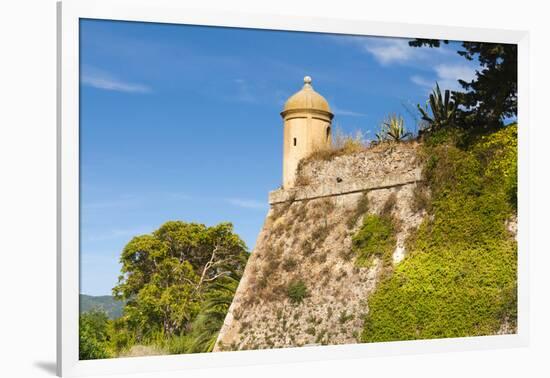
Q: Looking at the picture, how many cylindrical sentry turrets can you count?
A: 1